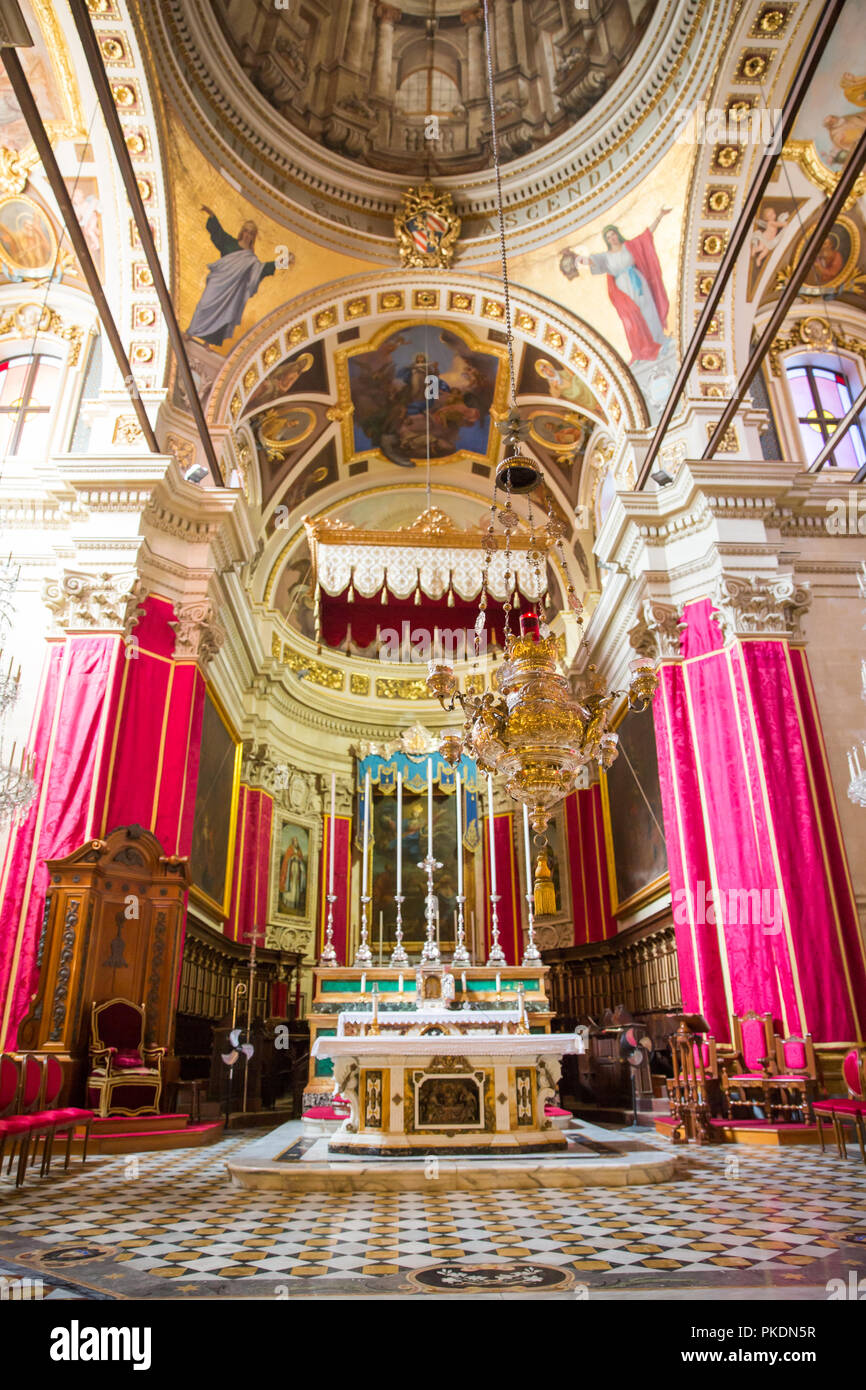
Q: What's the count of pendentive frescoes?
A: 2